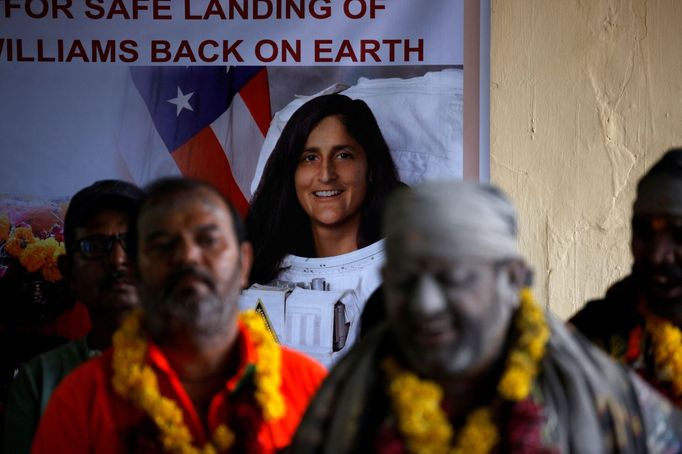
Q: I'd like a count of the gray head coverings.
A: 1